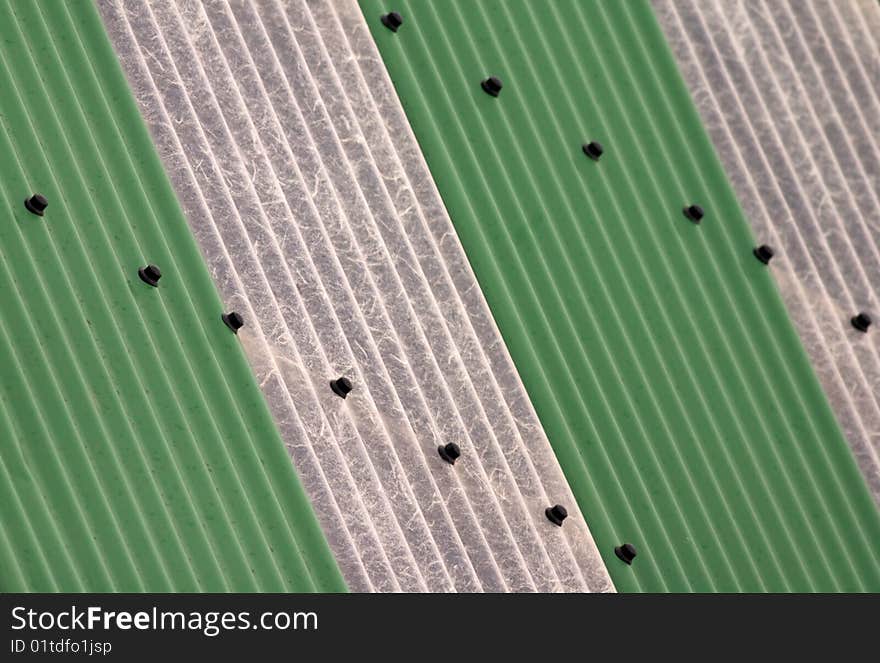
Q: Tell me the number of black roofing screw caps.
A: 13